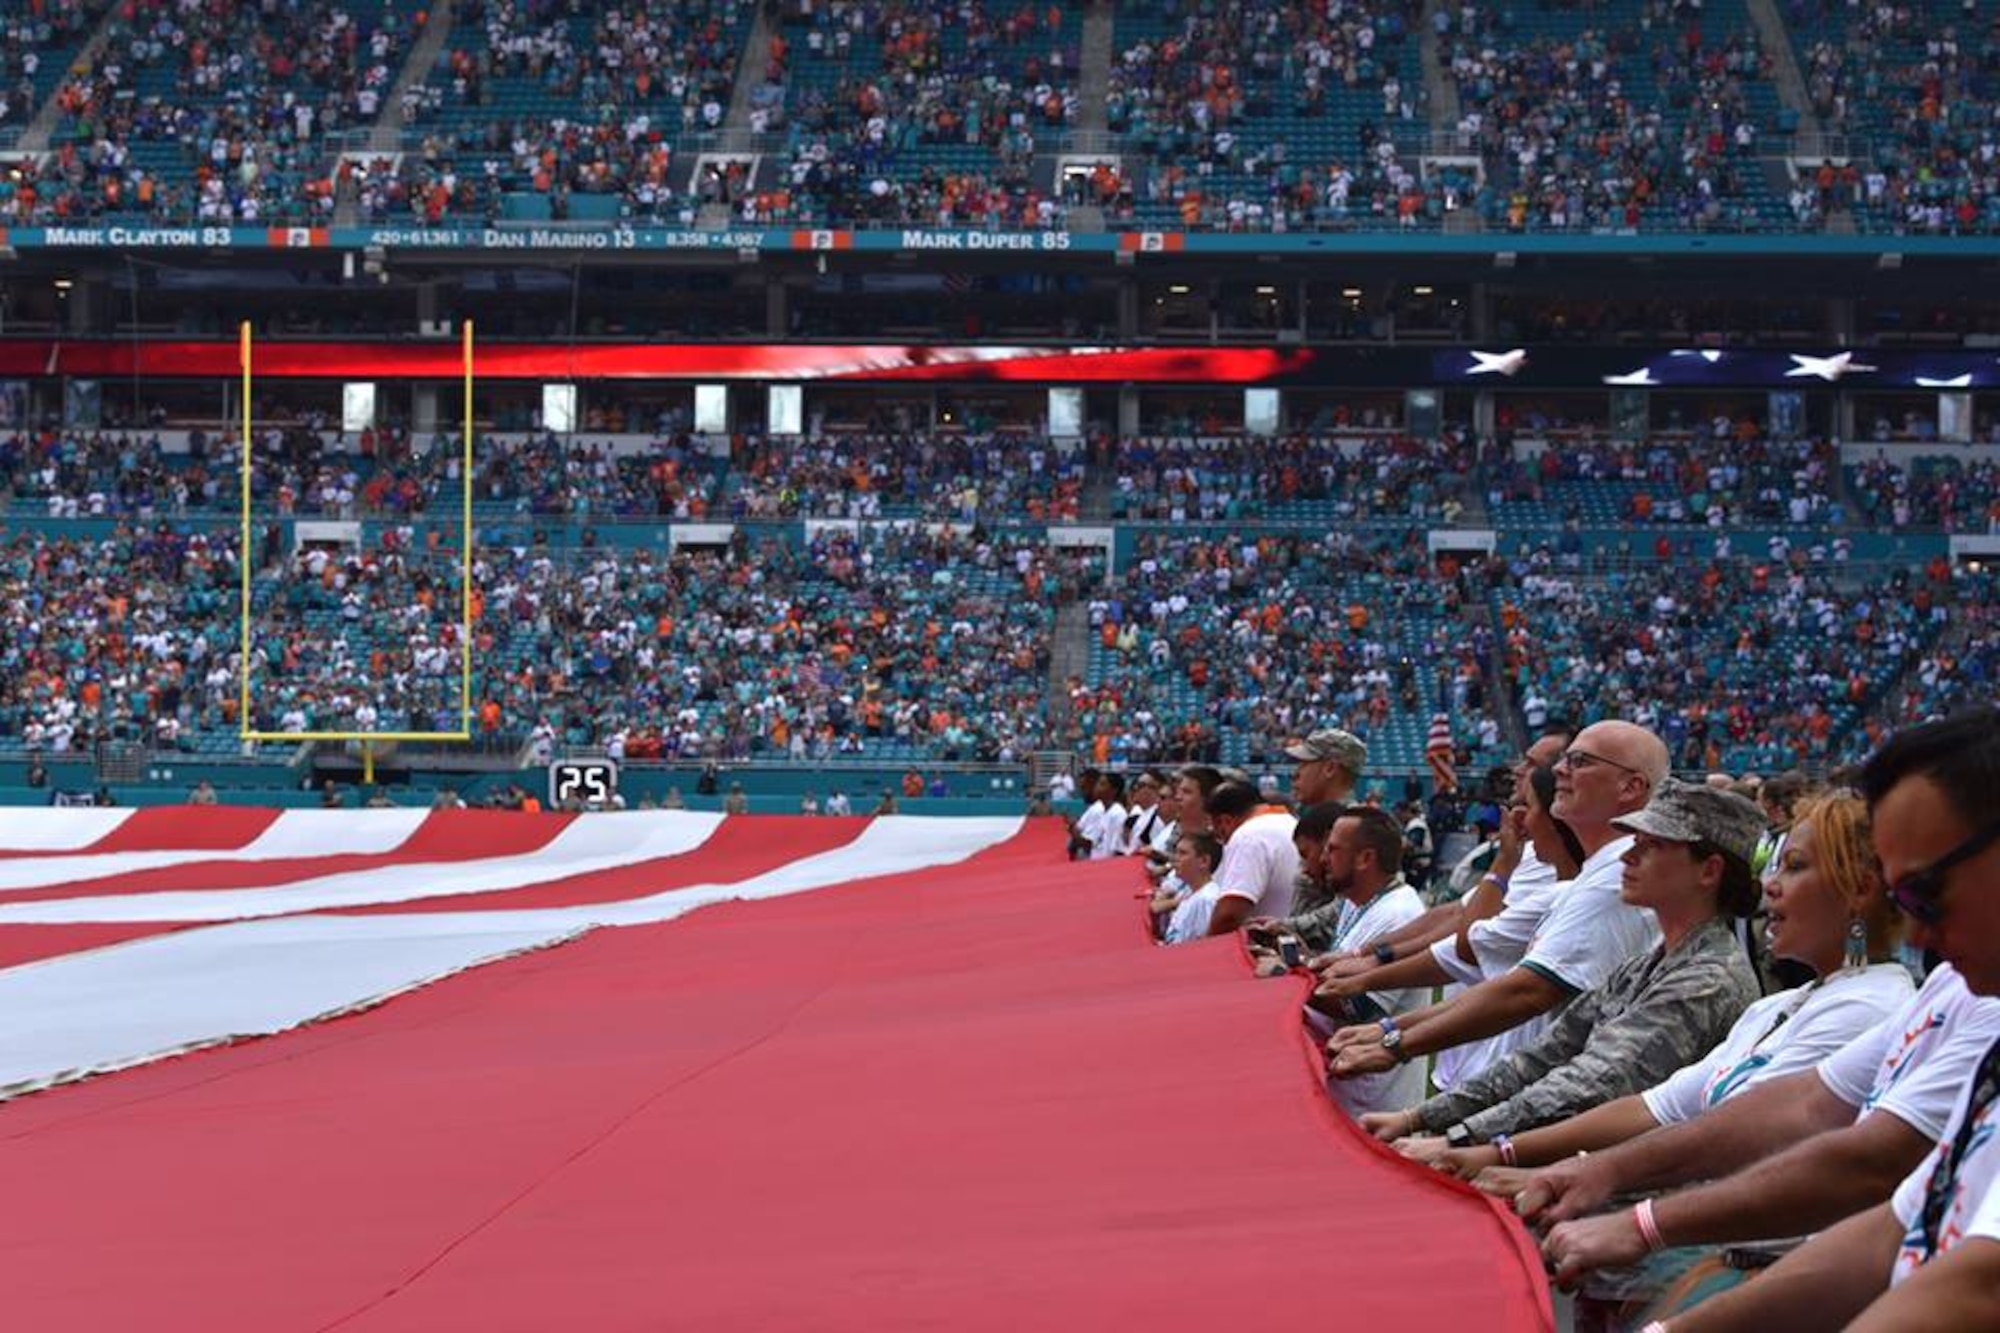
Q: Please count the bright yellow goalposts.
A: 1